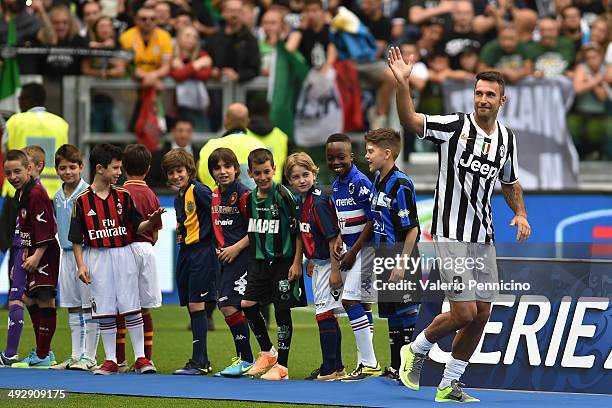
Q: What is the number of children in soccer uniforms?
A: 11